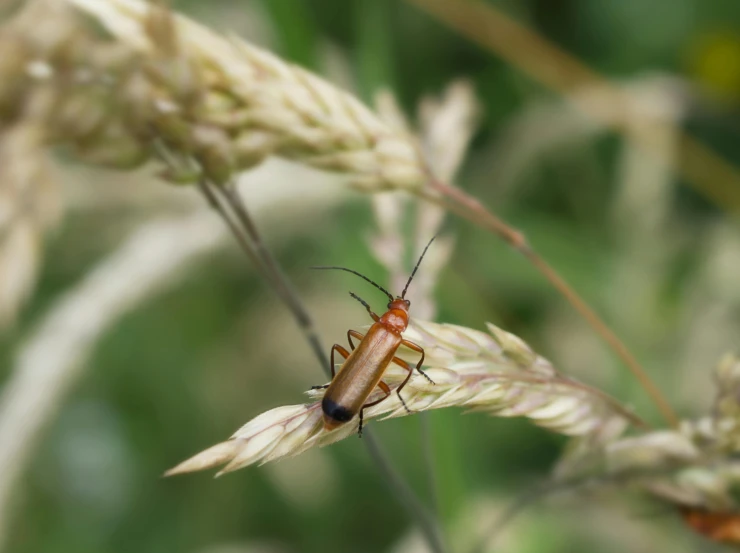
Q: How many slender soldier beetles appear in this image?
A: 1